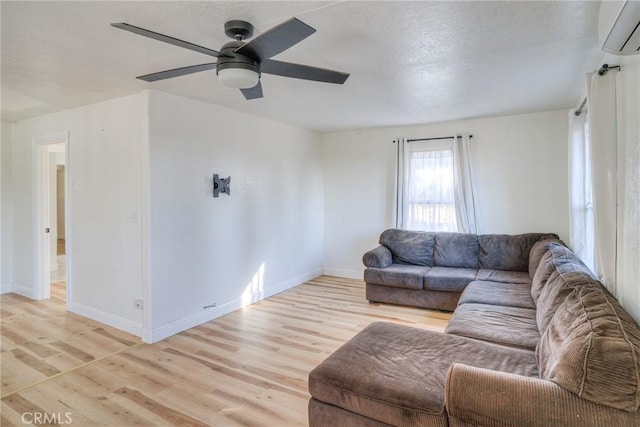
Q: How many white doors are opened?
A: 1